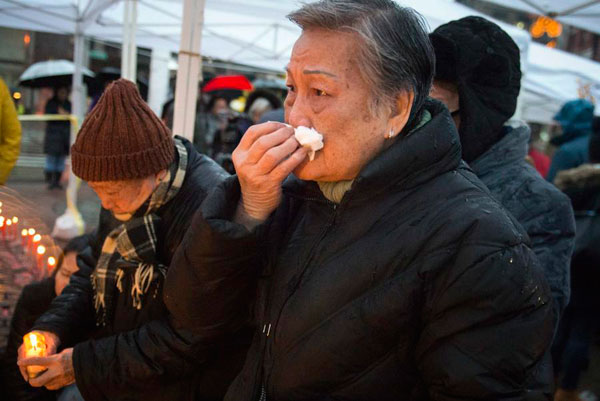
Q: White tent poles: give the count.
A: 4